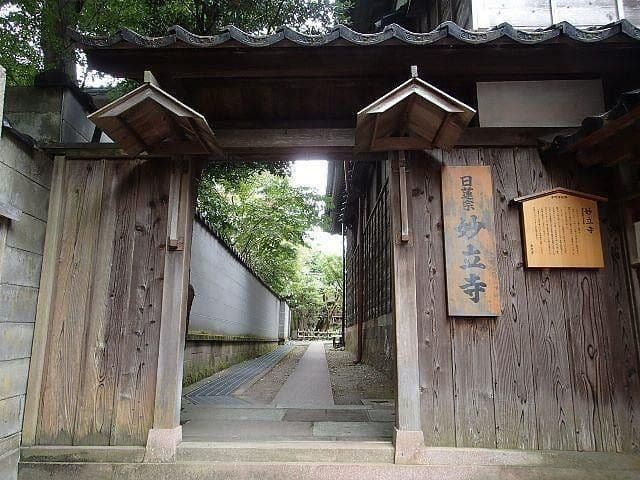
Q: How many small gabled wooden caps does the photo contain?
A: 2